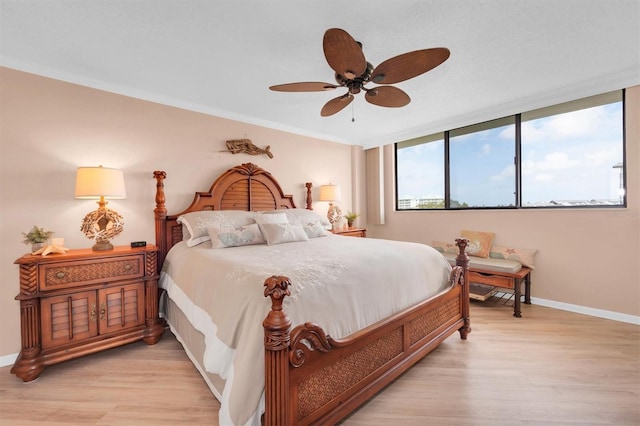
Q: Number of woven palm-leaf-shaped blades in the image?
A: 5